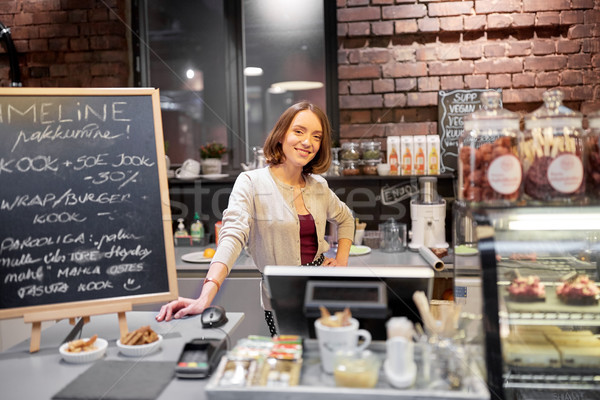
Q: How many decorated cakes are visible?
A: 2